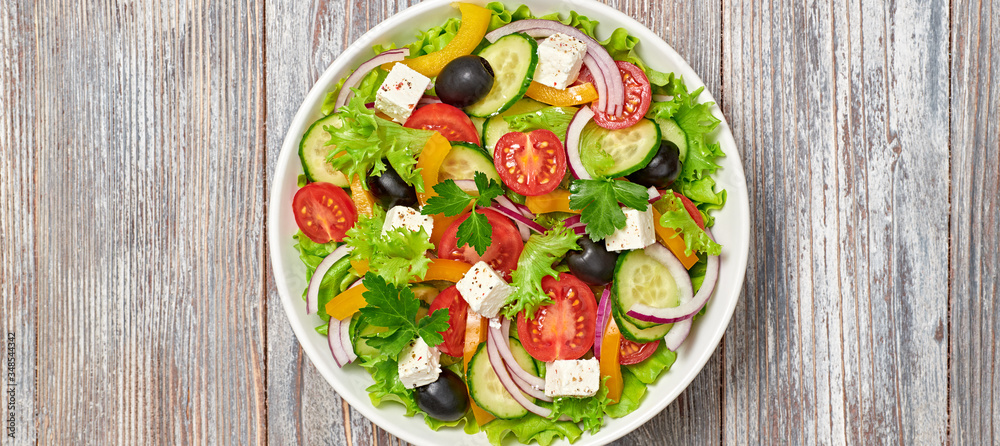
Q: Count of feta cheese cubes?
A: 7